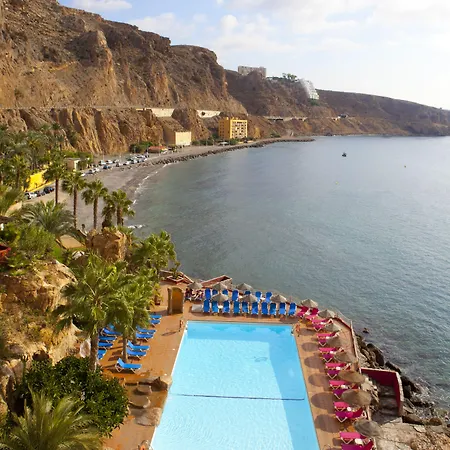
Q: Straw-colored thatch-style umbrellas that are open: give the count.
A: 14